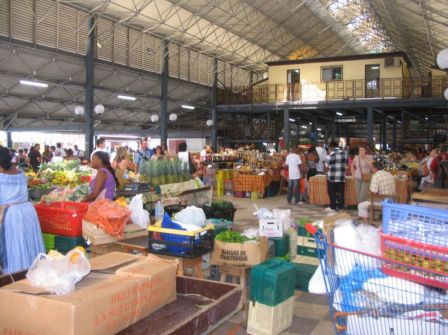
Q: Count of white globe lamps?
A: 7